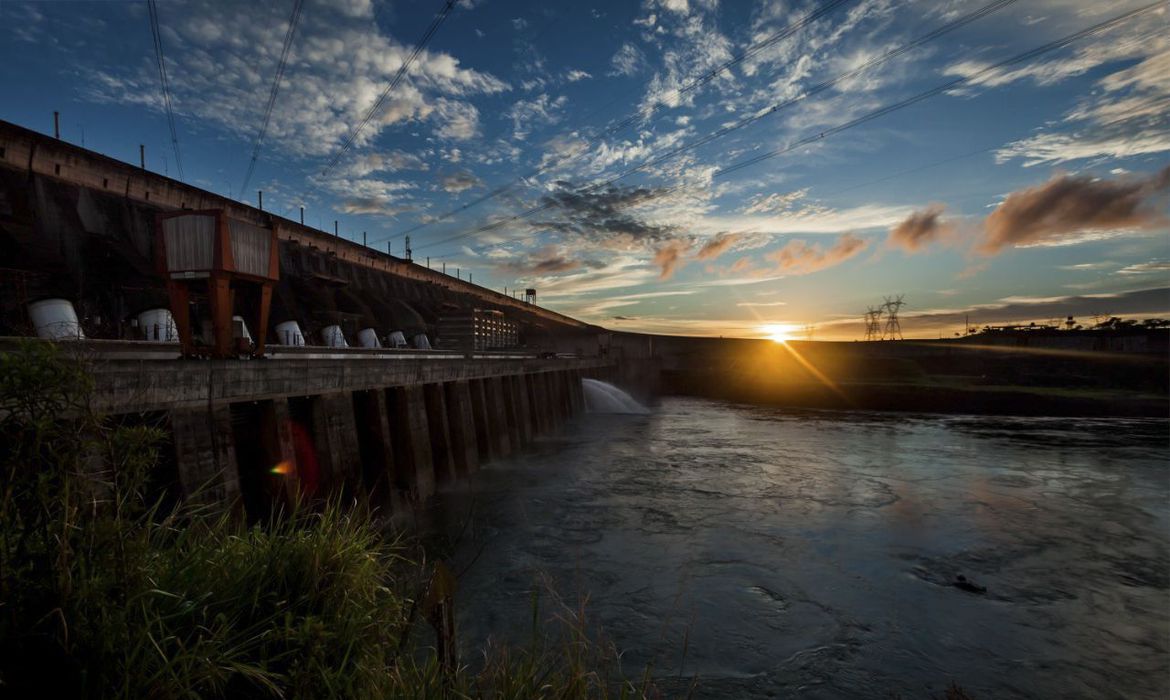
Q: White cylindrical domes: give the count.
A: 8